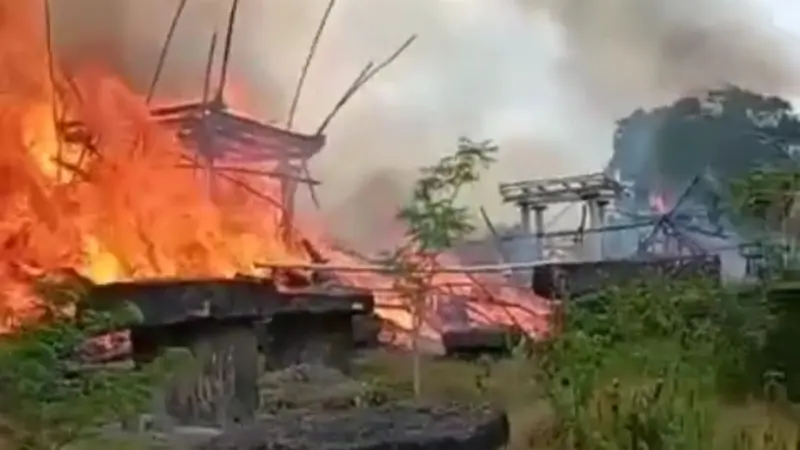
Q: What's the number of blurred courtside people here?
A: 0